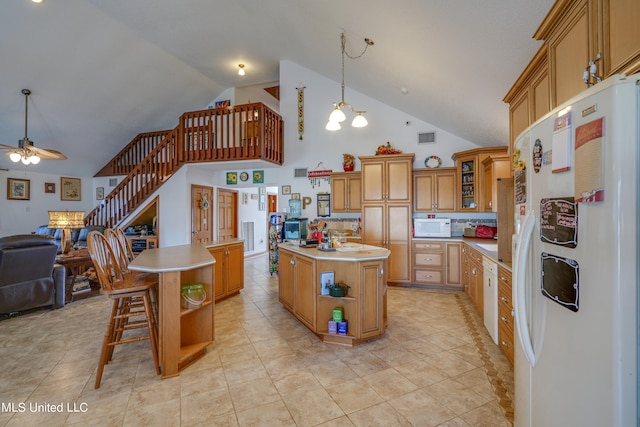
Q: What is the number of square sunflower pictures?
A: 2